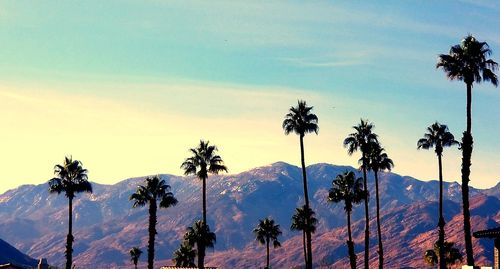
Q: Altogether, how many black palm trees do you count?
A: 15